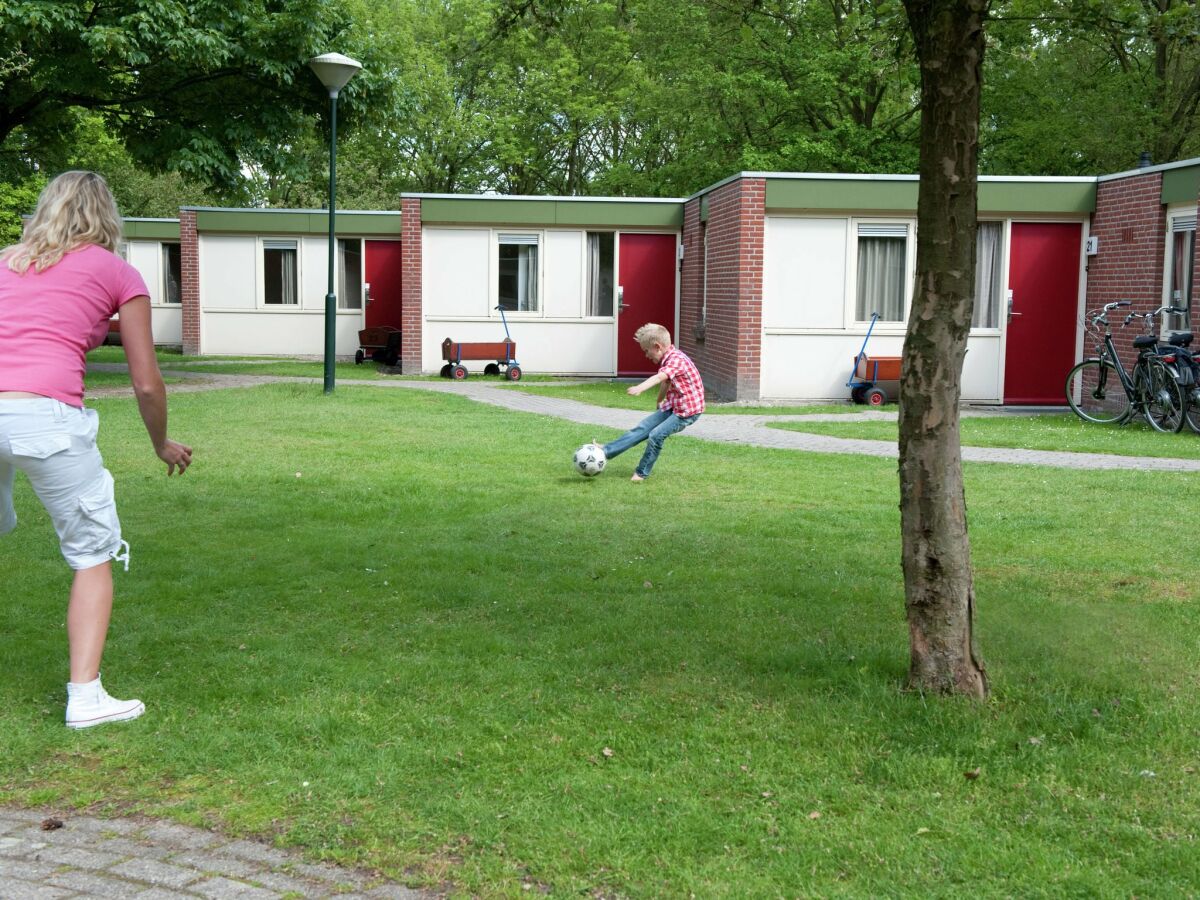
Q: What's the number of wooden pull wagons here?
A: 3